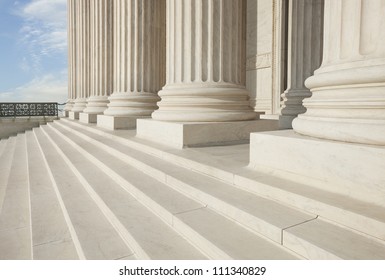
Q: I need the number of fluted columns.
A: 7